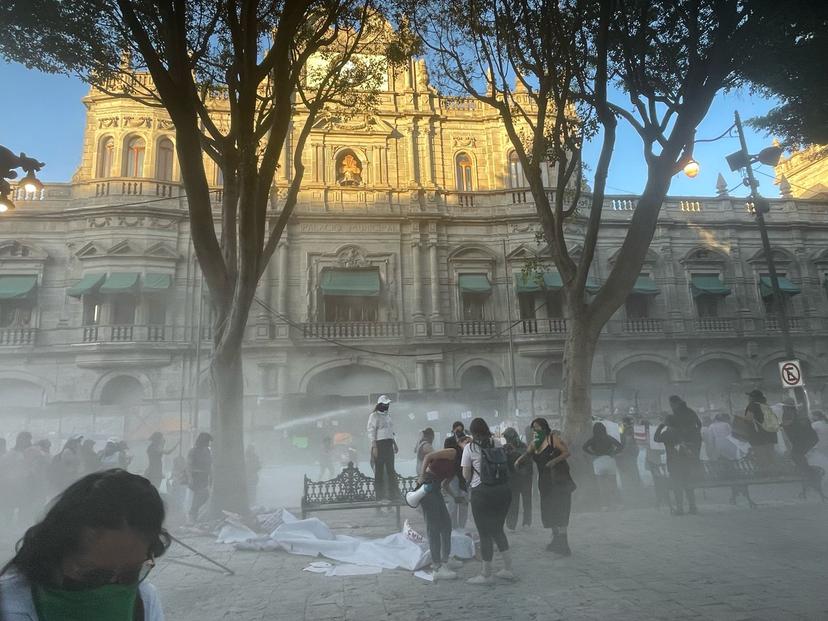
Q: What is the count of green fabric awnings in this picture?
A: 12